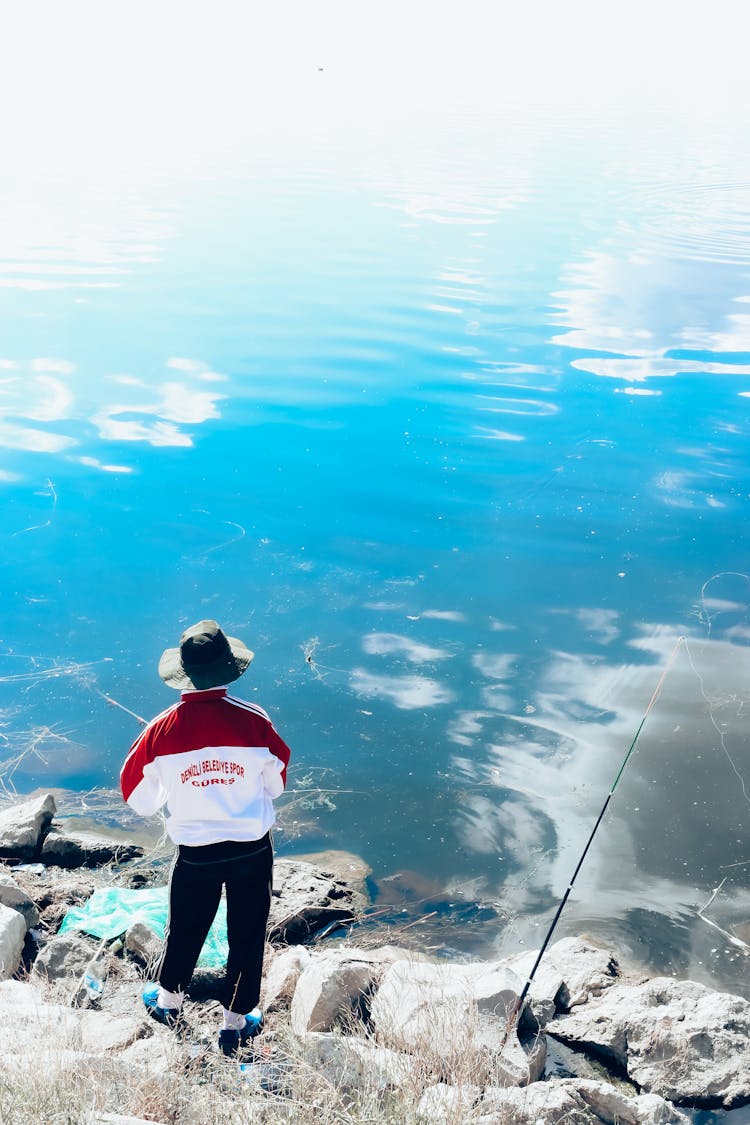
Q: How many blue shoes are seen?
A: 2